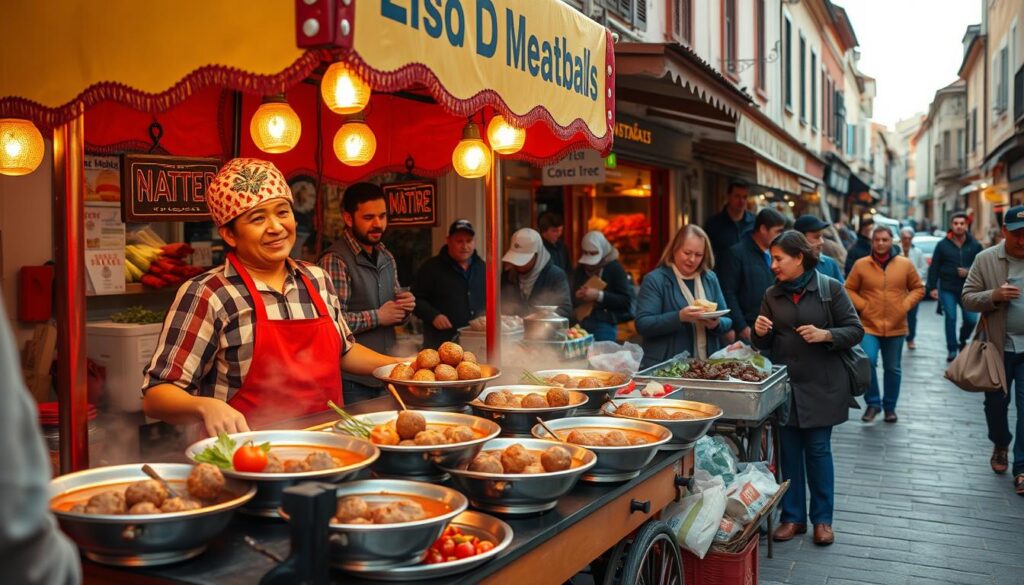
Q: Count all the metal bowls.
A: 11